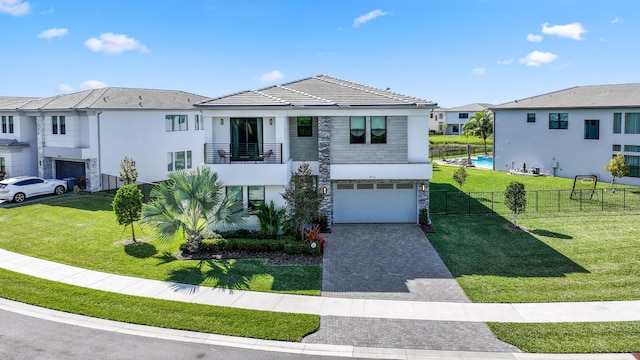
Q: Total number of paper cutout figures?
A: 0